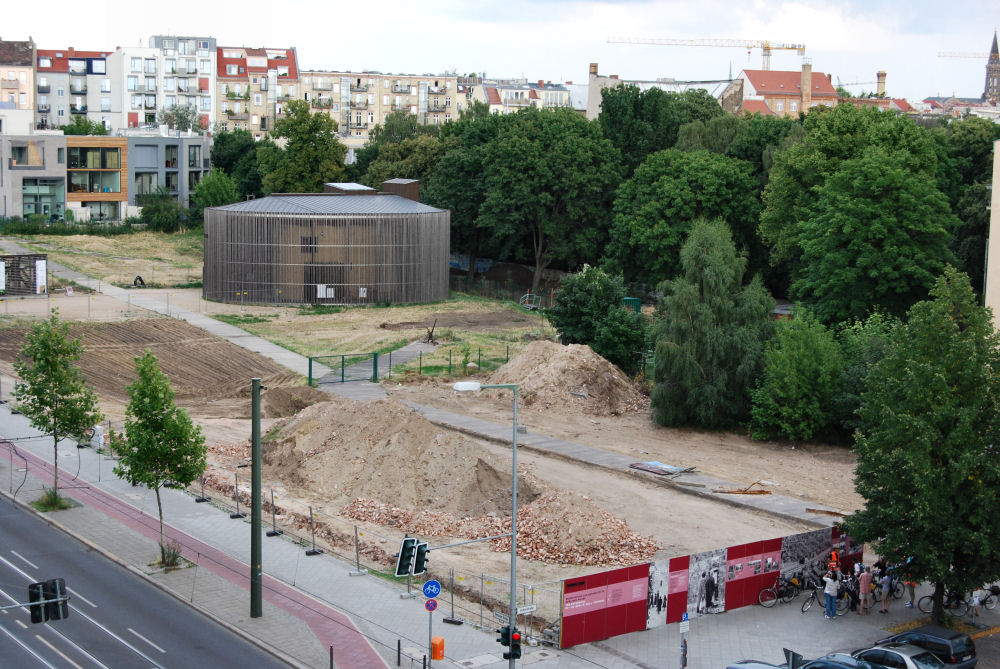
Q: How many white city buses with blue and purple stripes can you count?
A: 0